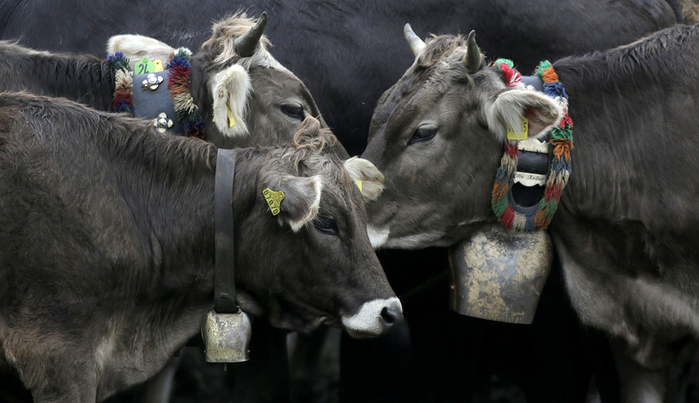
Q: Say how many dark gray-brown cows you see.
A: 3